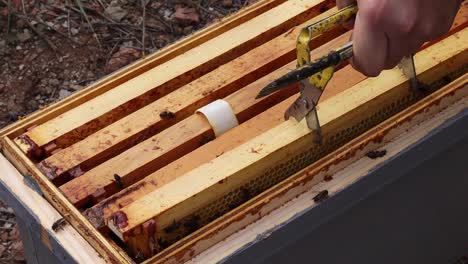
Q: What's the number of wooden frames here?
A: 5